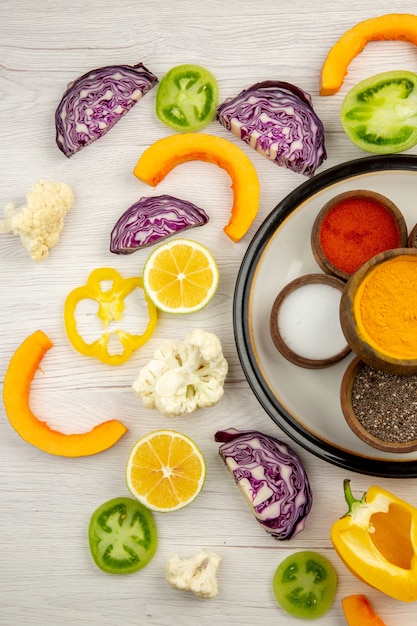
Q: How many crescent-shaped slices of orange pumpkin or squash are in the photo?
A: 4